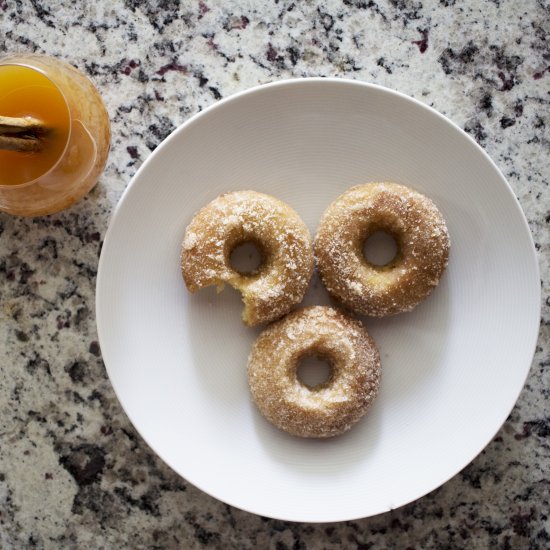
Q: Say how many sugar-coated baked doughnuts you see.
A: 3